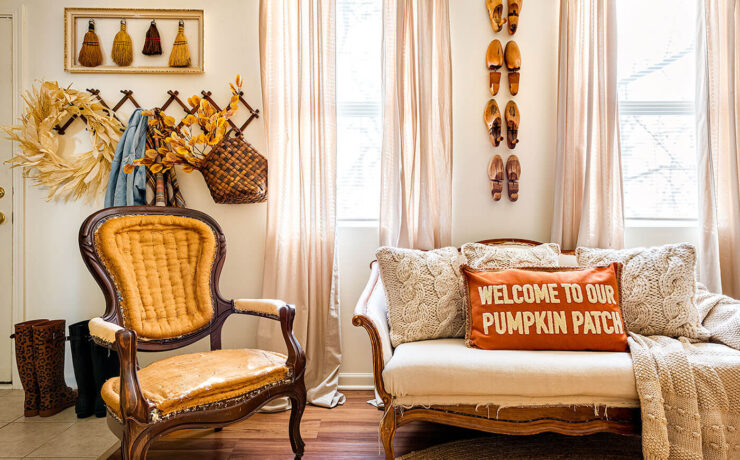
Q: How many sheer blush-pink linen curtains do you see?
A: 4